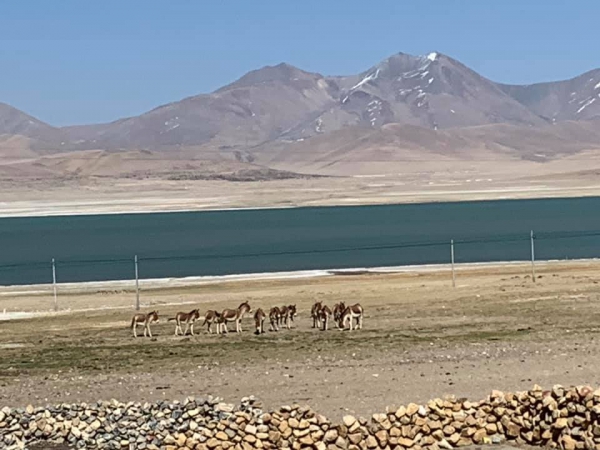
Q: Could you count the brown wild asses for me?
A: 11